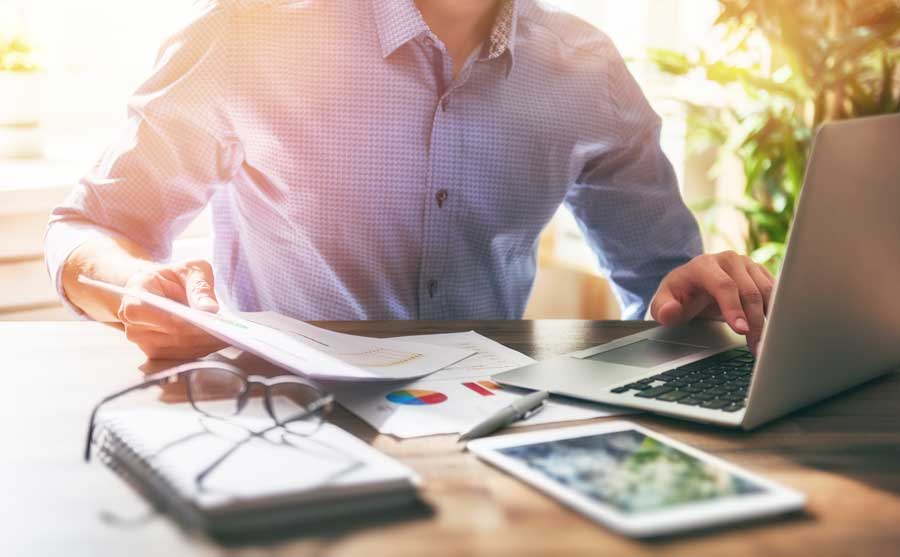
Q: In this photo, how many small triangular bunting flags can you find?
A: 0